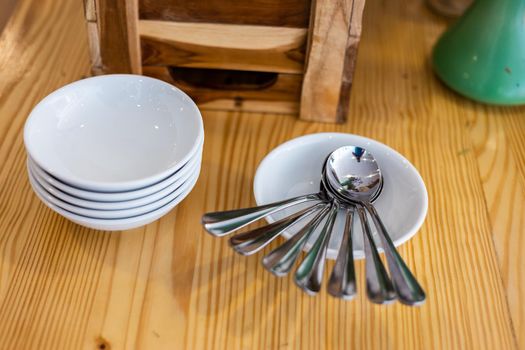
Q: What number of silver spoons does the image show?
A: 7